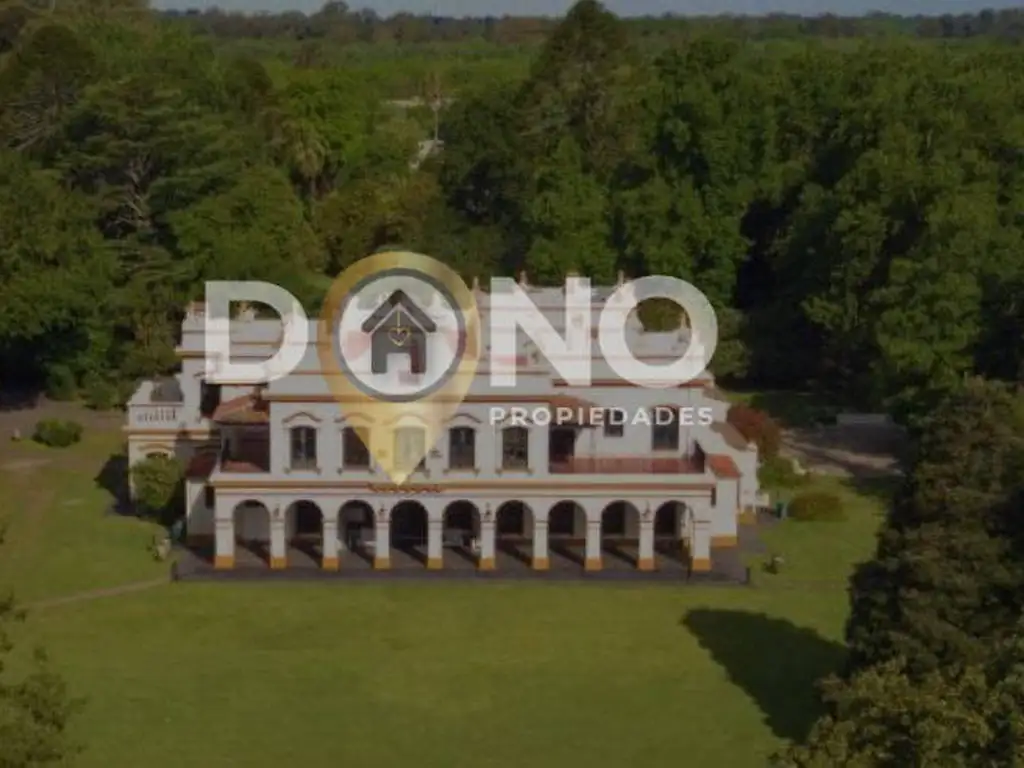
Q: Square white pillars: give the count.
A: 10